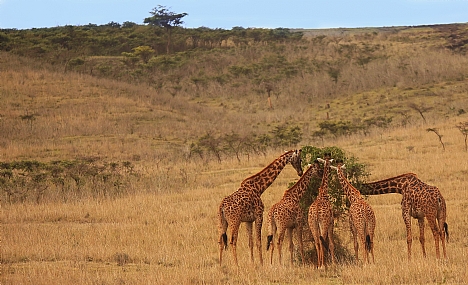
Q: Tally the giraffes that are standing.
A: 5